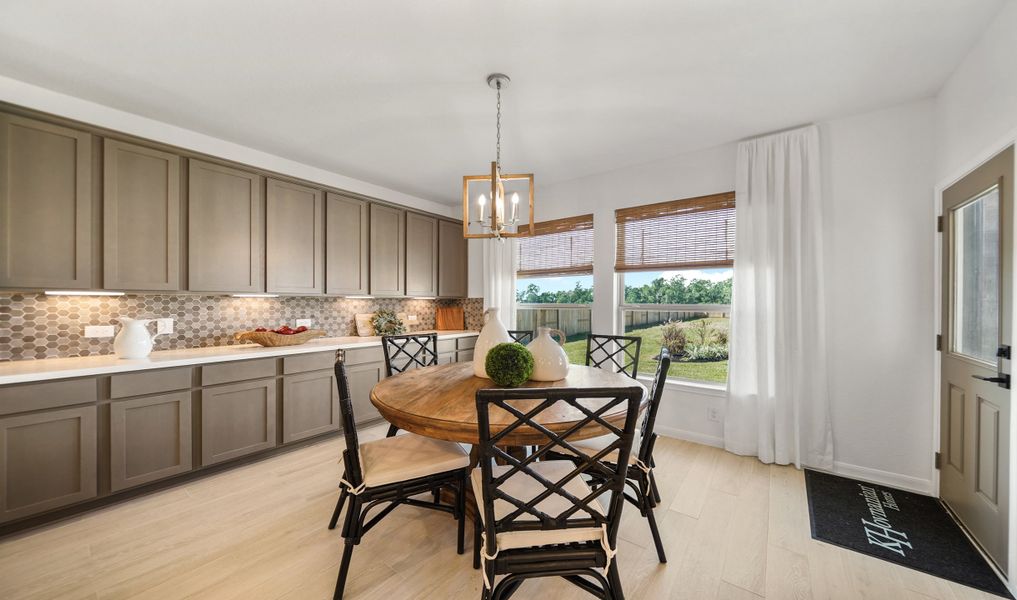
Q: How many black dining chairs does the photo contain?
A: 6